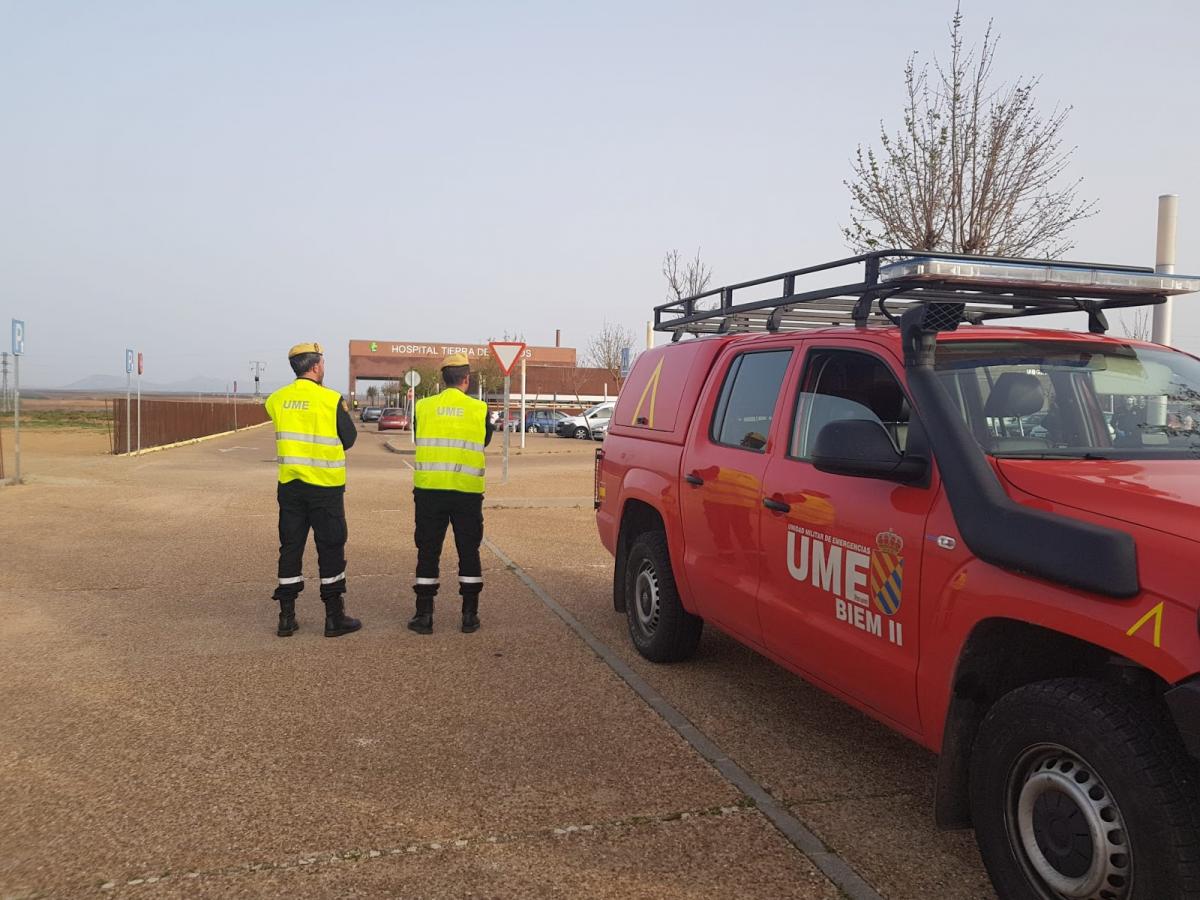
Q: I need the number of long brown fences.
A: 1